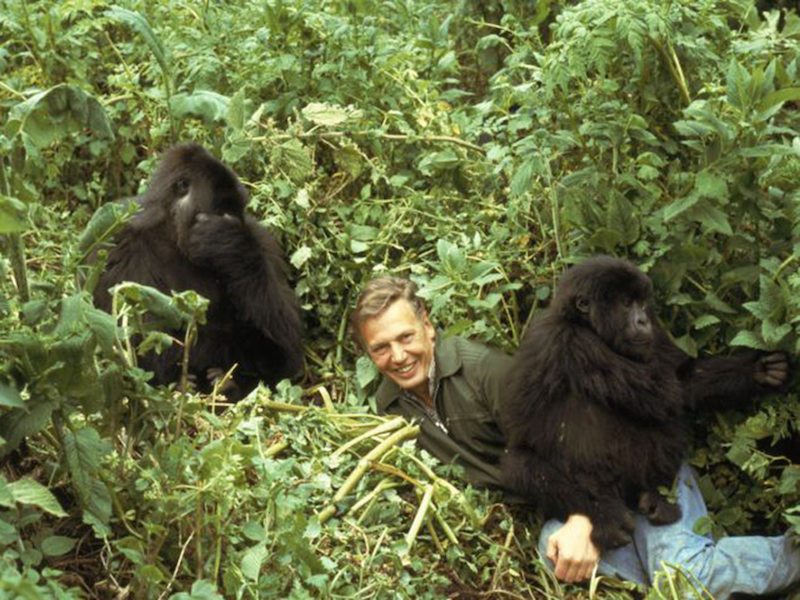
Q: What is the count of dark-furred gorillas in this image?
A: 2